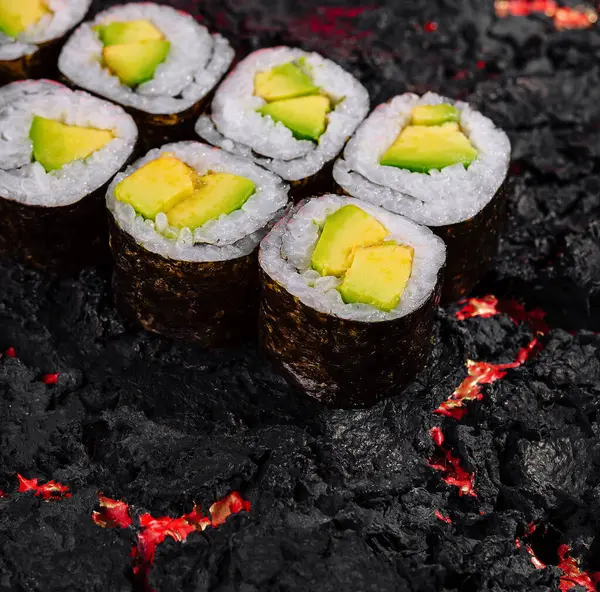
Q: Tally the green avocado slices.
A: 12